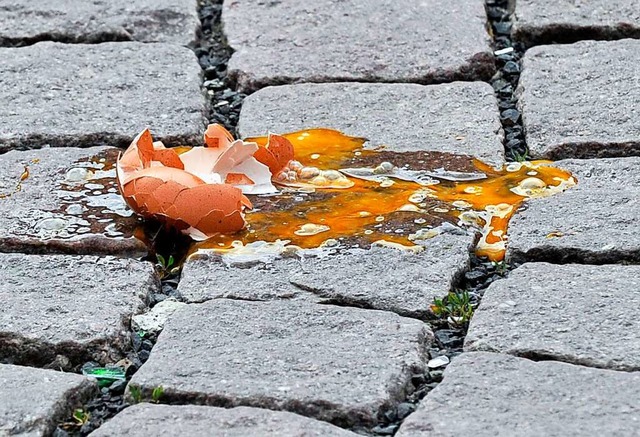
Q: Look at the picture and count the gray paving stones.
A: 15